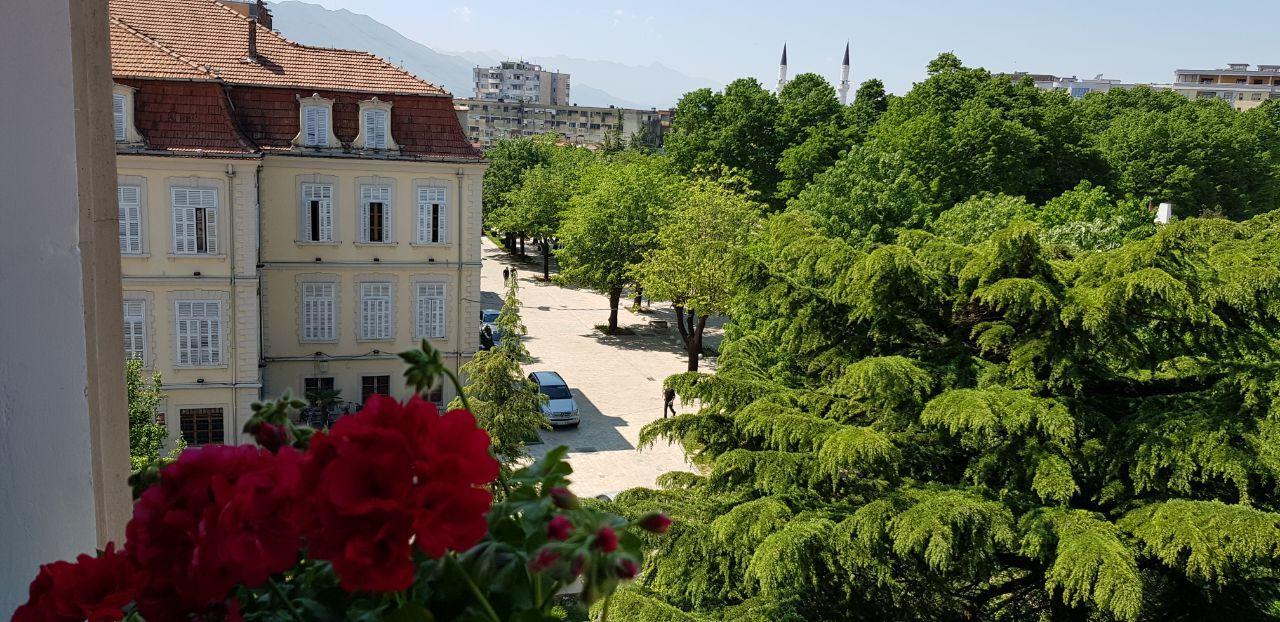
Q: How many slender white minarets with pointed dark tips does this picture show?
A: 2